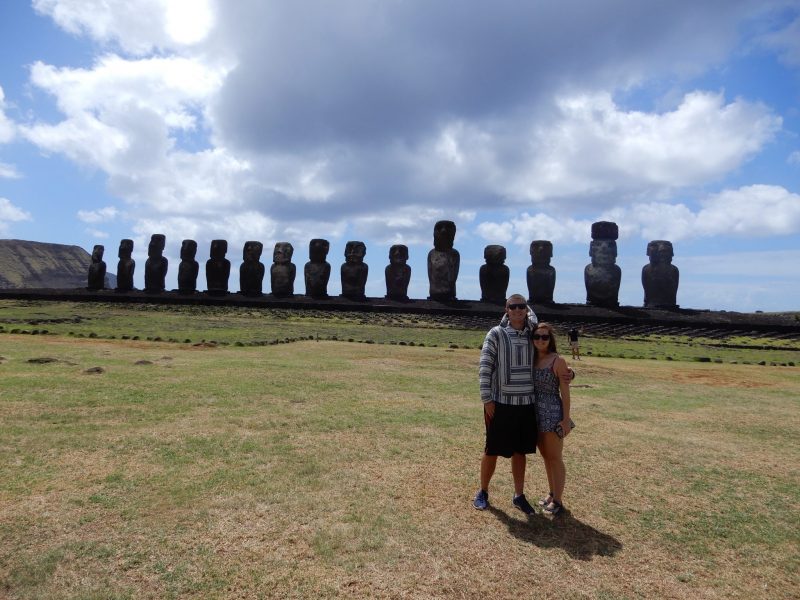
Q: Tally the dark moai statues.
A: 15